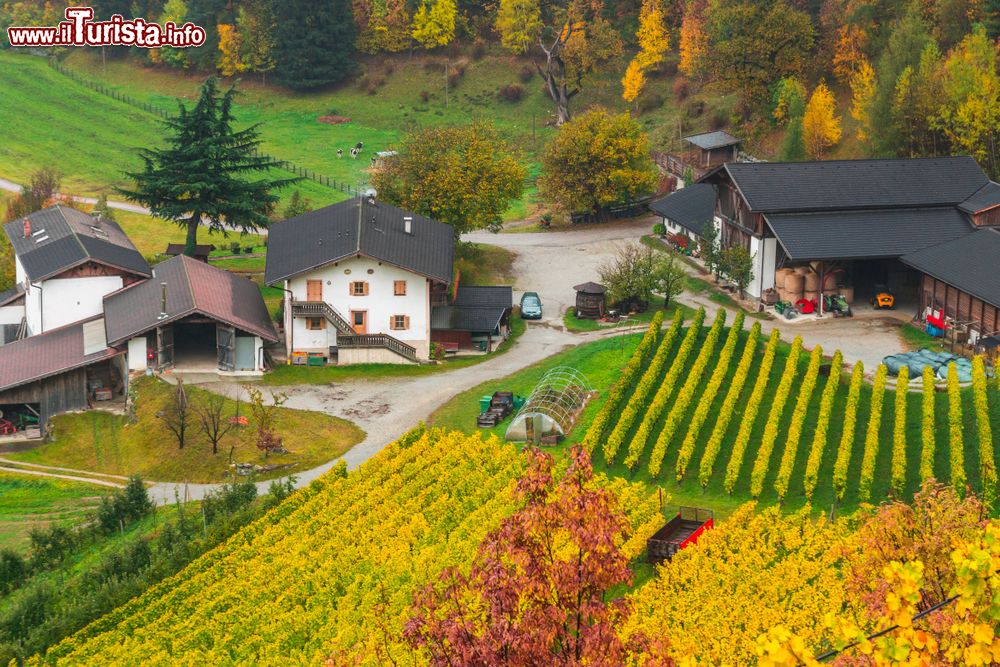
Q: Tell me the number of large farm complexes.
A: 2